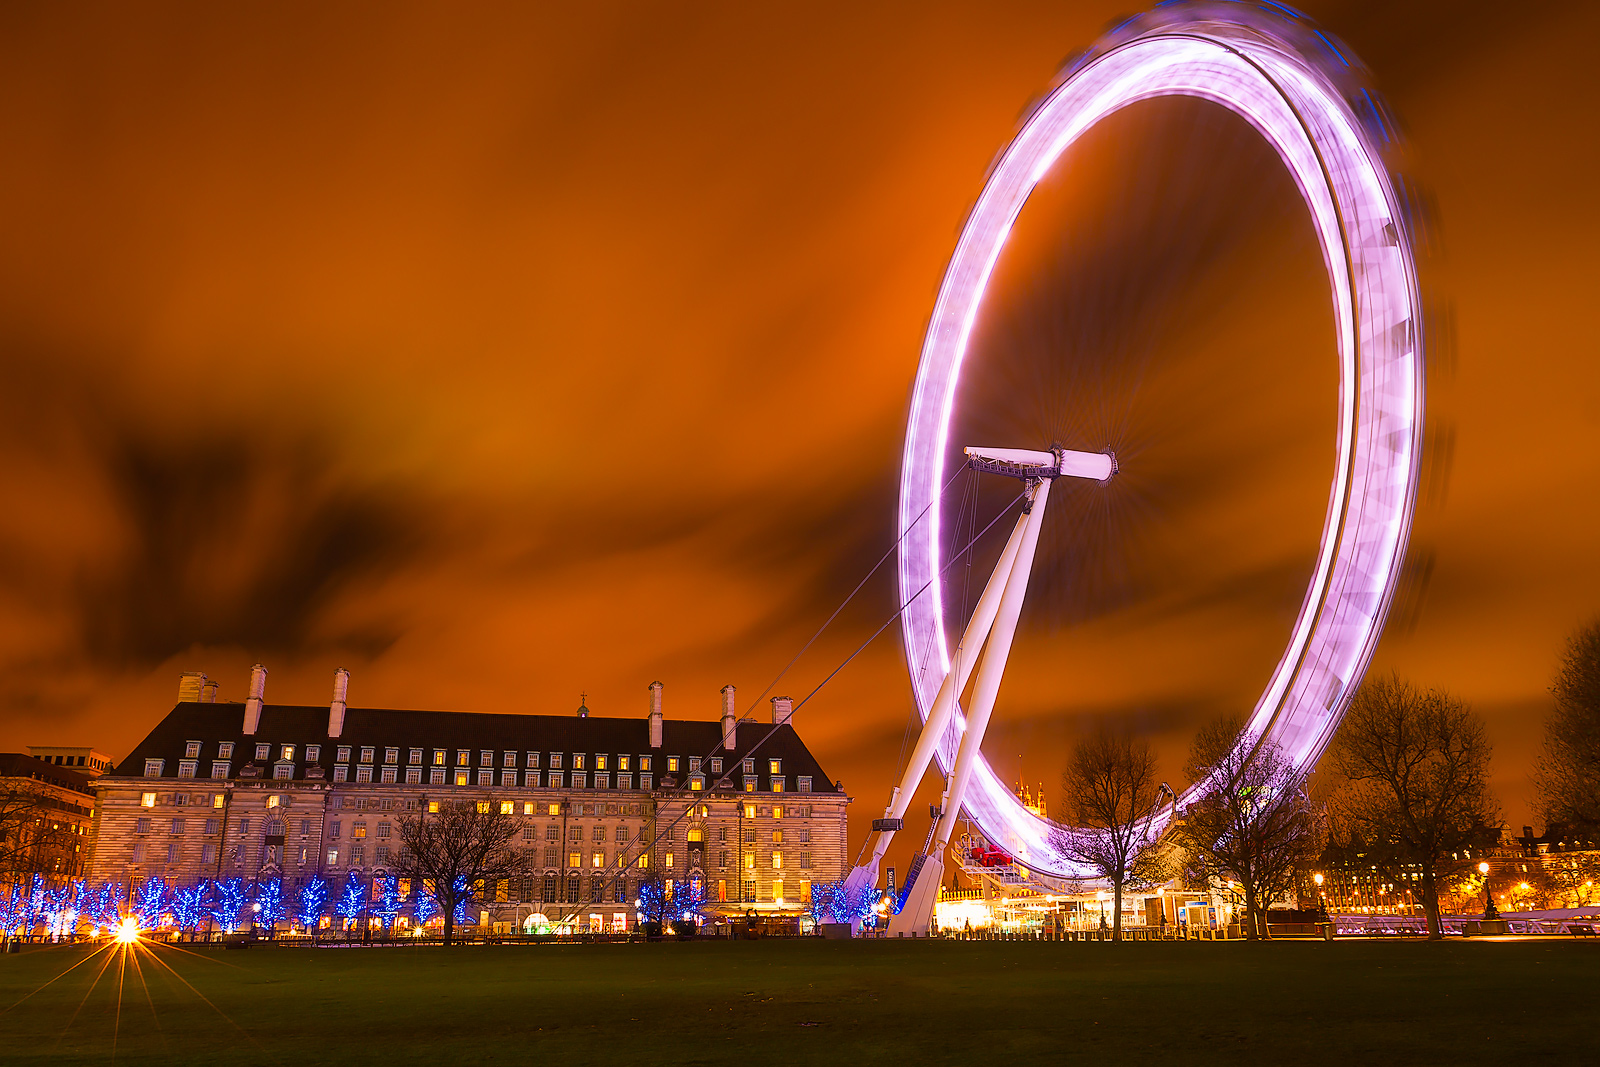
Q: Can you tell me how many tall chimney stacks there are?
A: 4